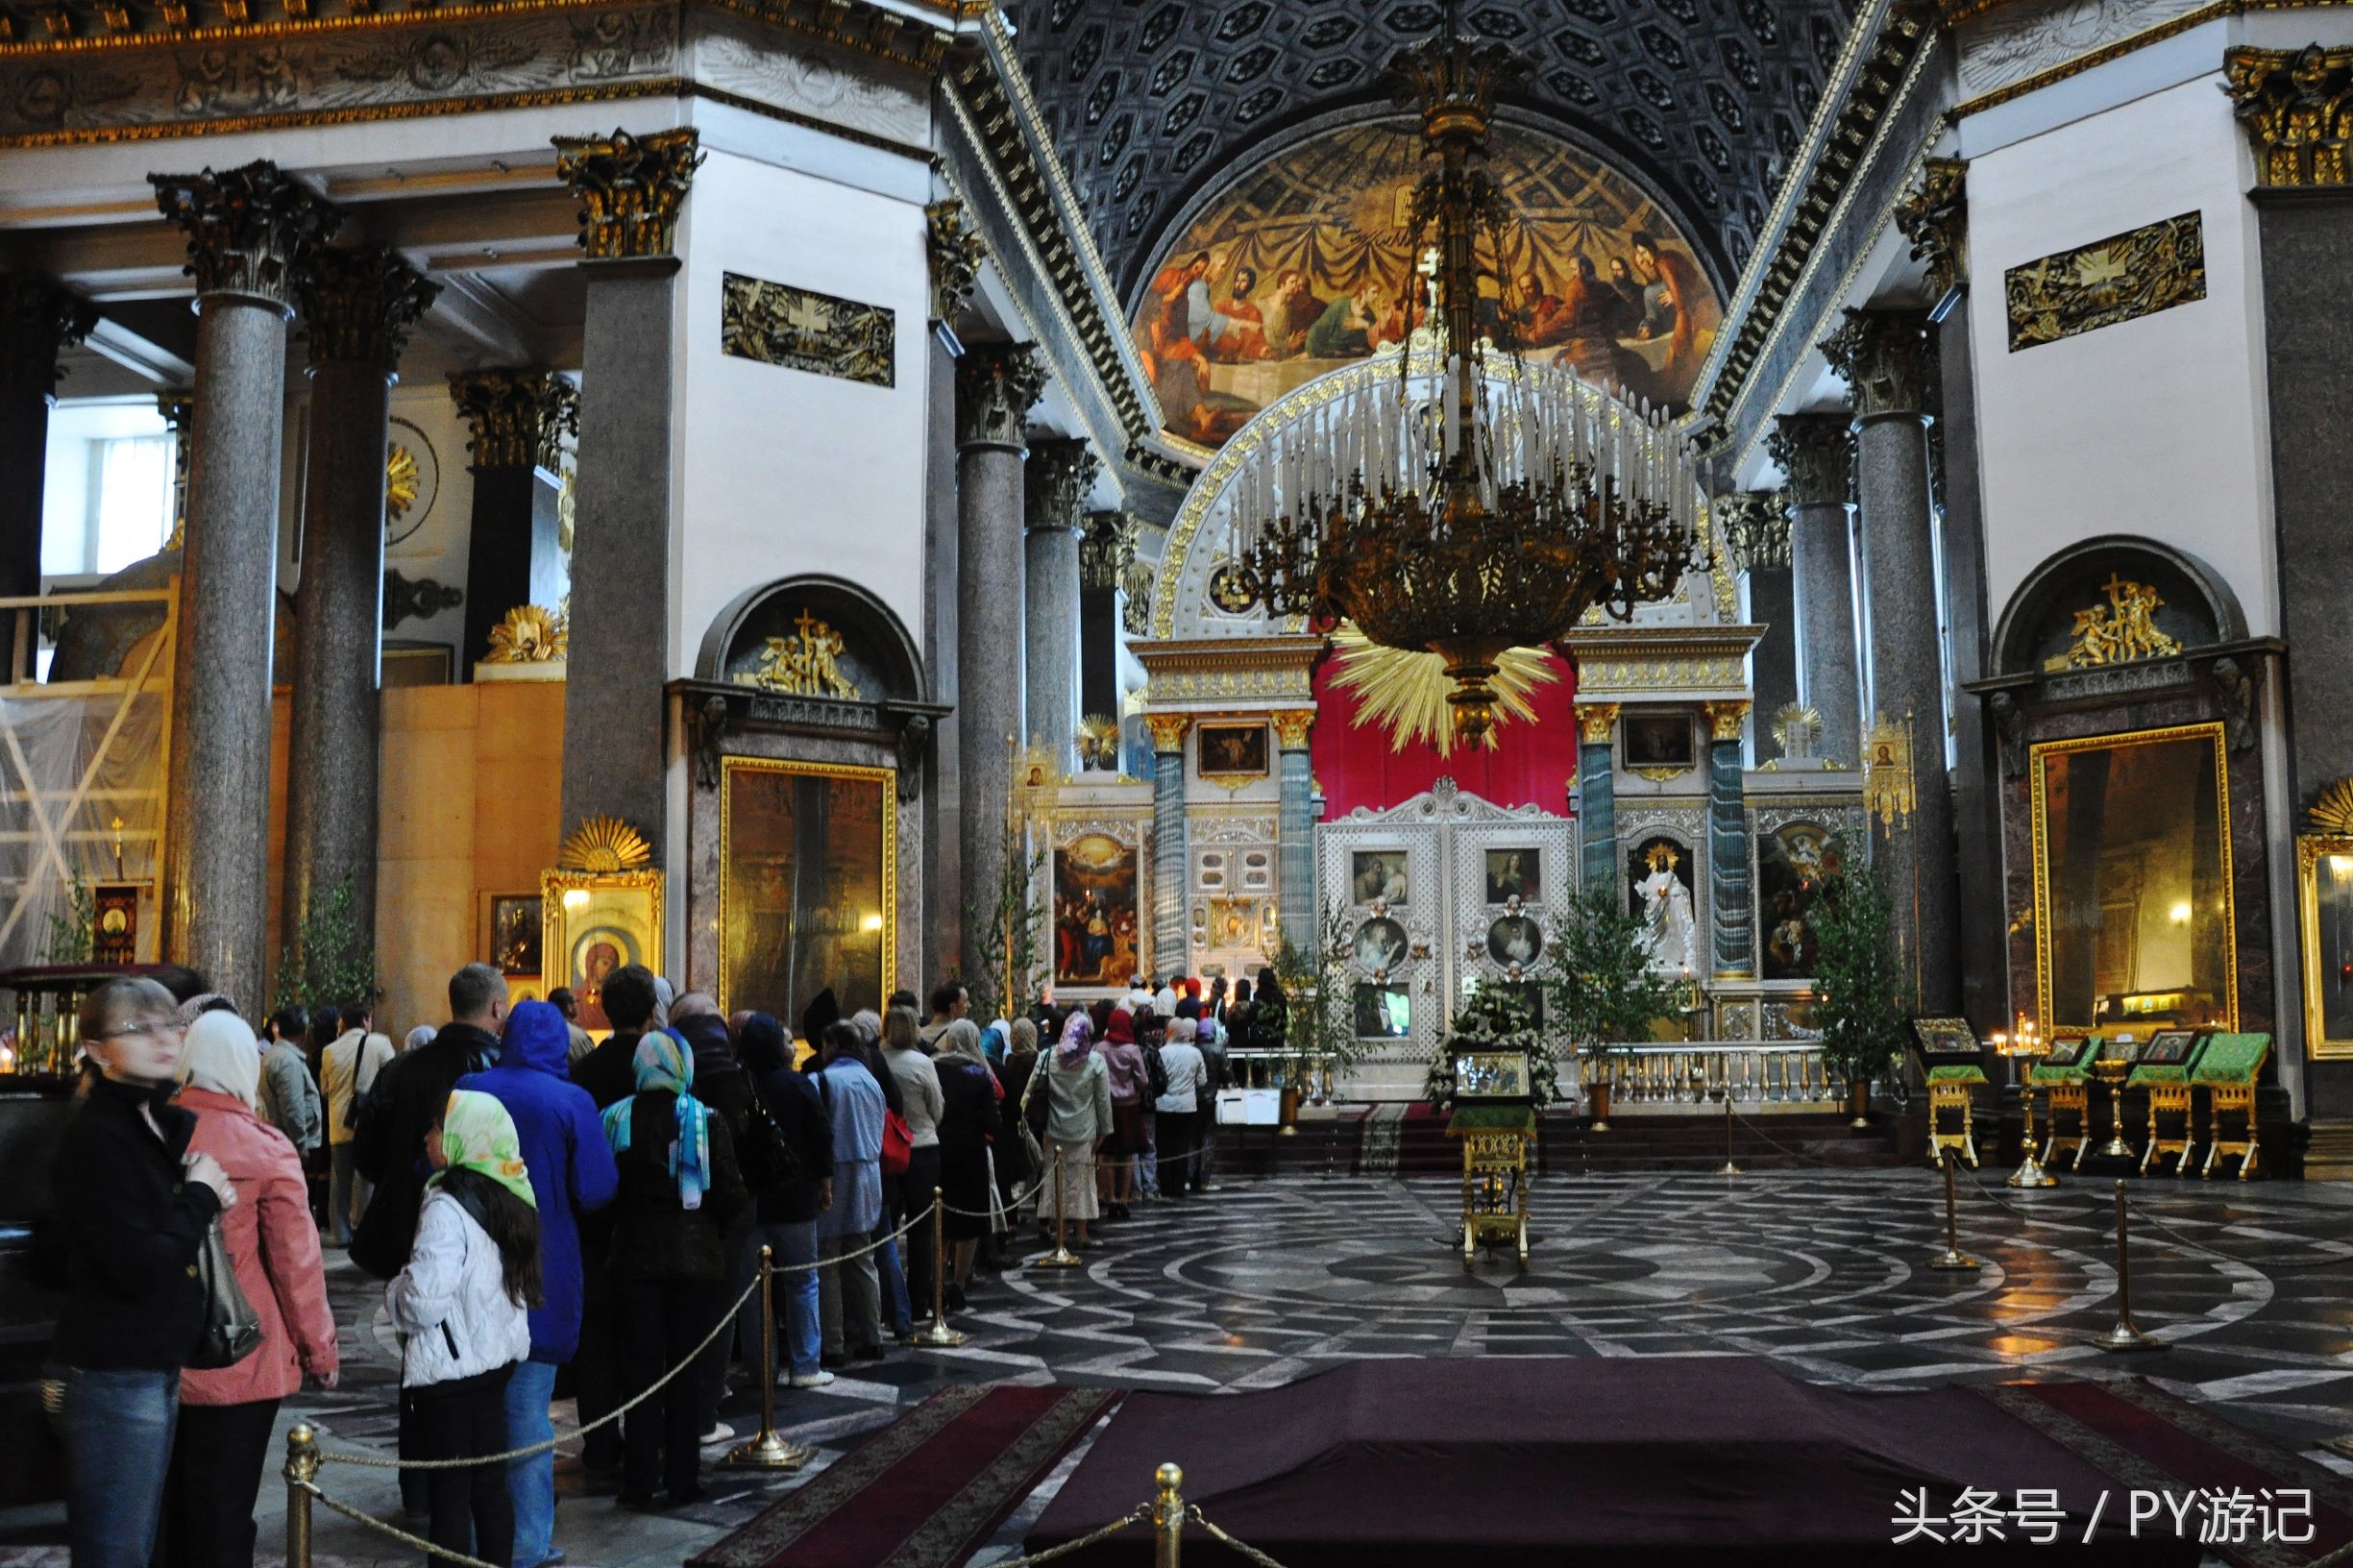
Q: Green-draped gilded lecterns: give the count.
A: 5